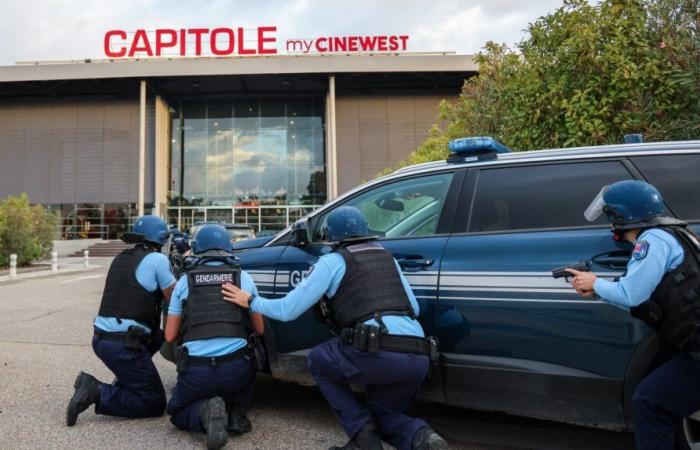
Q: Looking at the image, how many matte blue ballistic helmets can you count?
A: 4